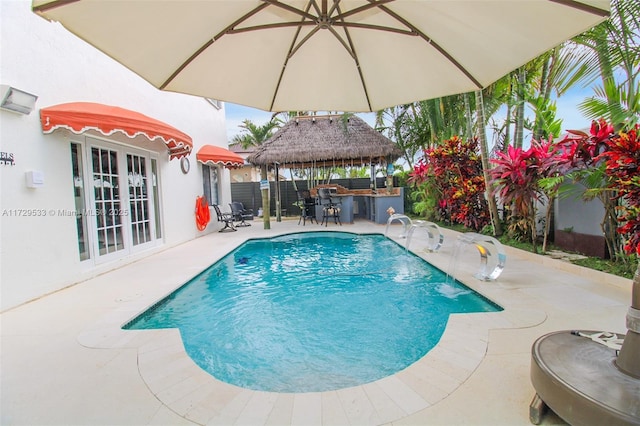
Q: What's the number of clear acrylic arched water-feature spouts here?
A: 3